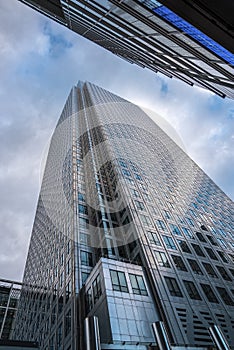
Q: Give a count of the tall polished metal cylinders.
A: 3